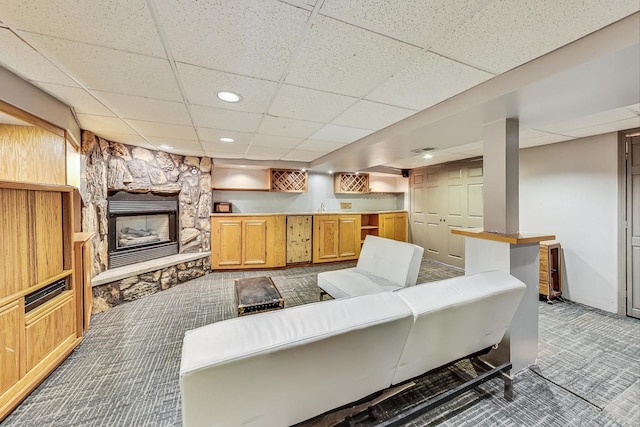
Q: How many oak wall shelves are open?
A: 2